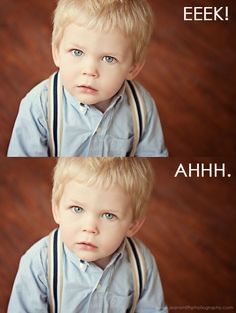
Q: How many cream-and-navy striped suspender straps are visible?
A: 4